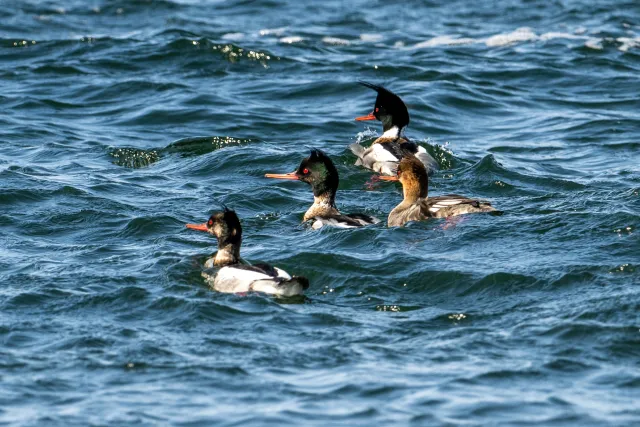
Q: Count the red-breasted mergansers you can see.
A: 4